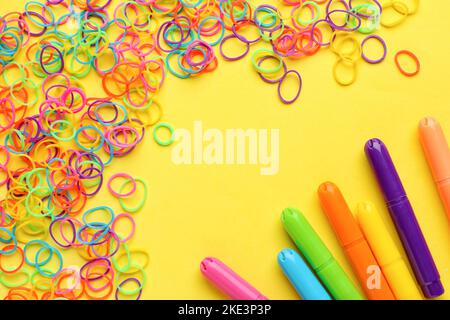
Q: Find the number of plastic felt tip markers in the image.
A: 7